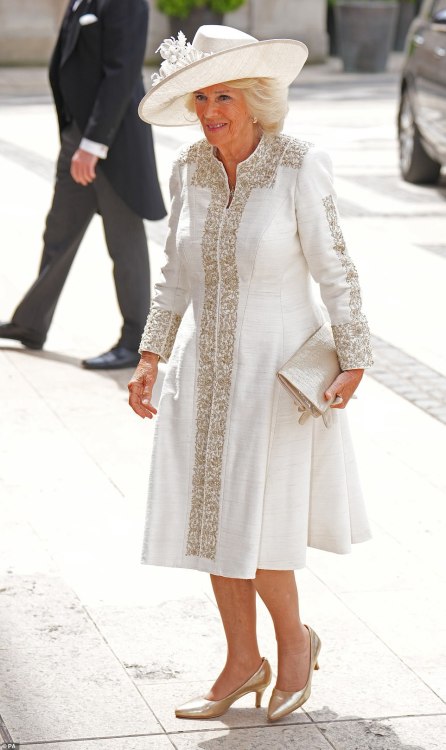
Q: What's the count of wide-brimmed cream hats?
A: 1